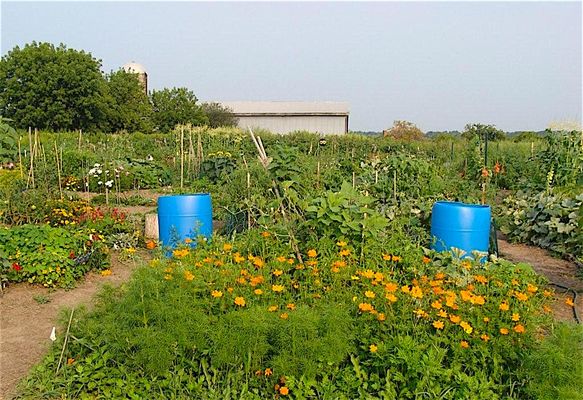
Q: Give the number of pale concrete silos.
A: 1